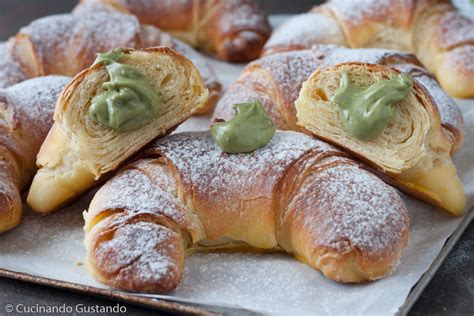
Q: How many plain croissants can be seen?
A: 5